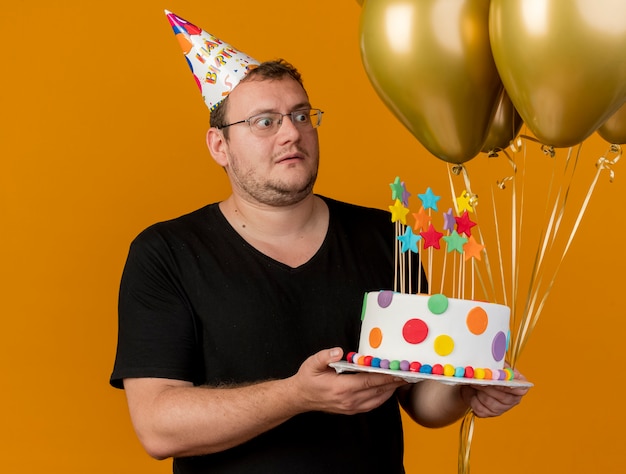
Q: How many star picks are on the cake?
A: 12